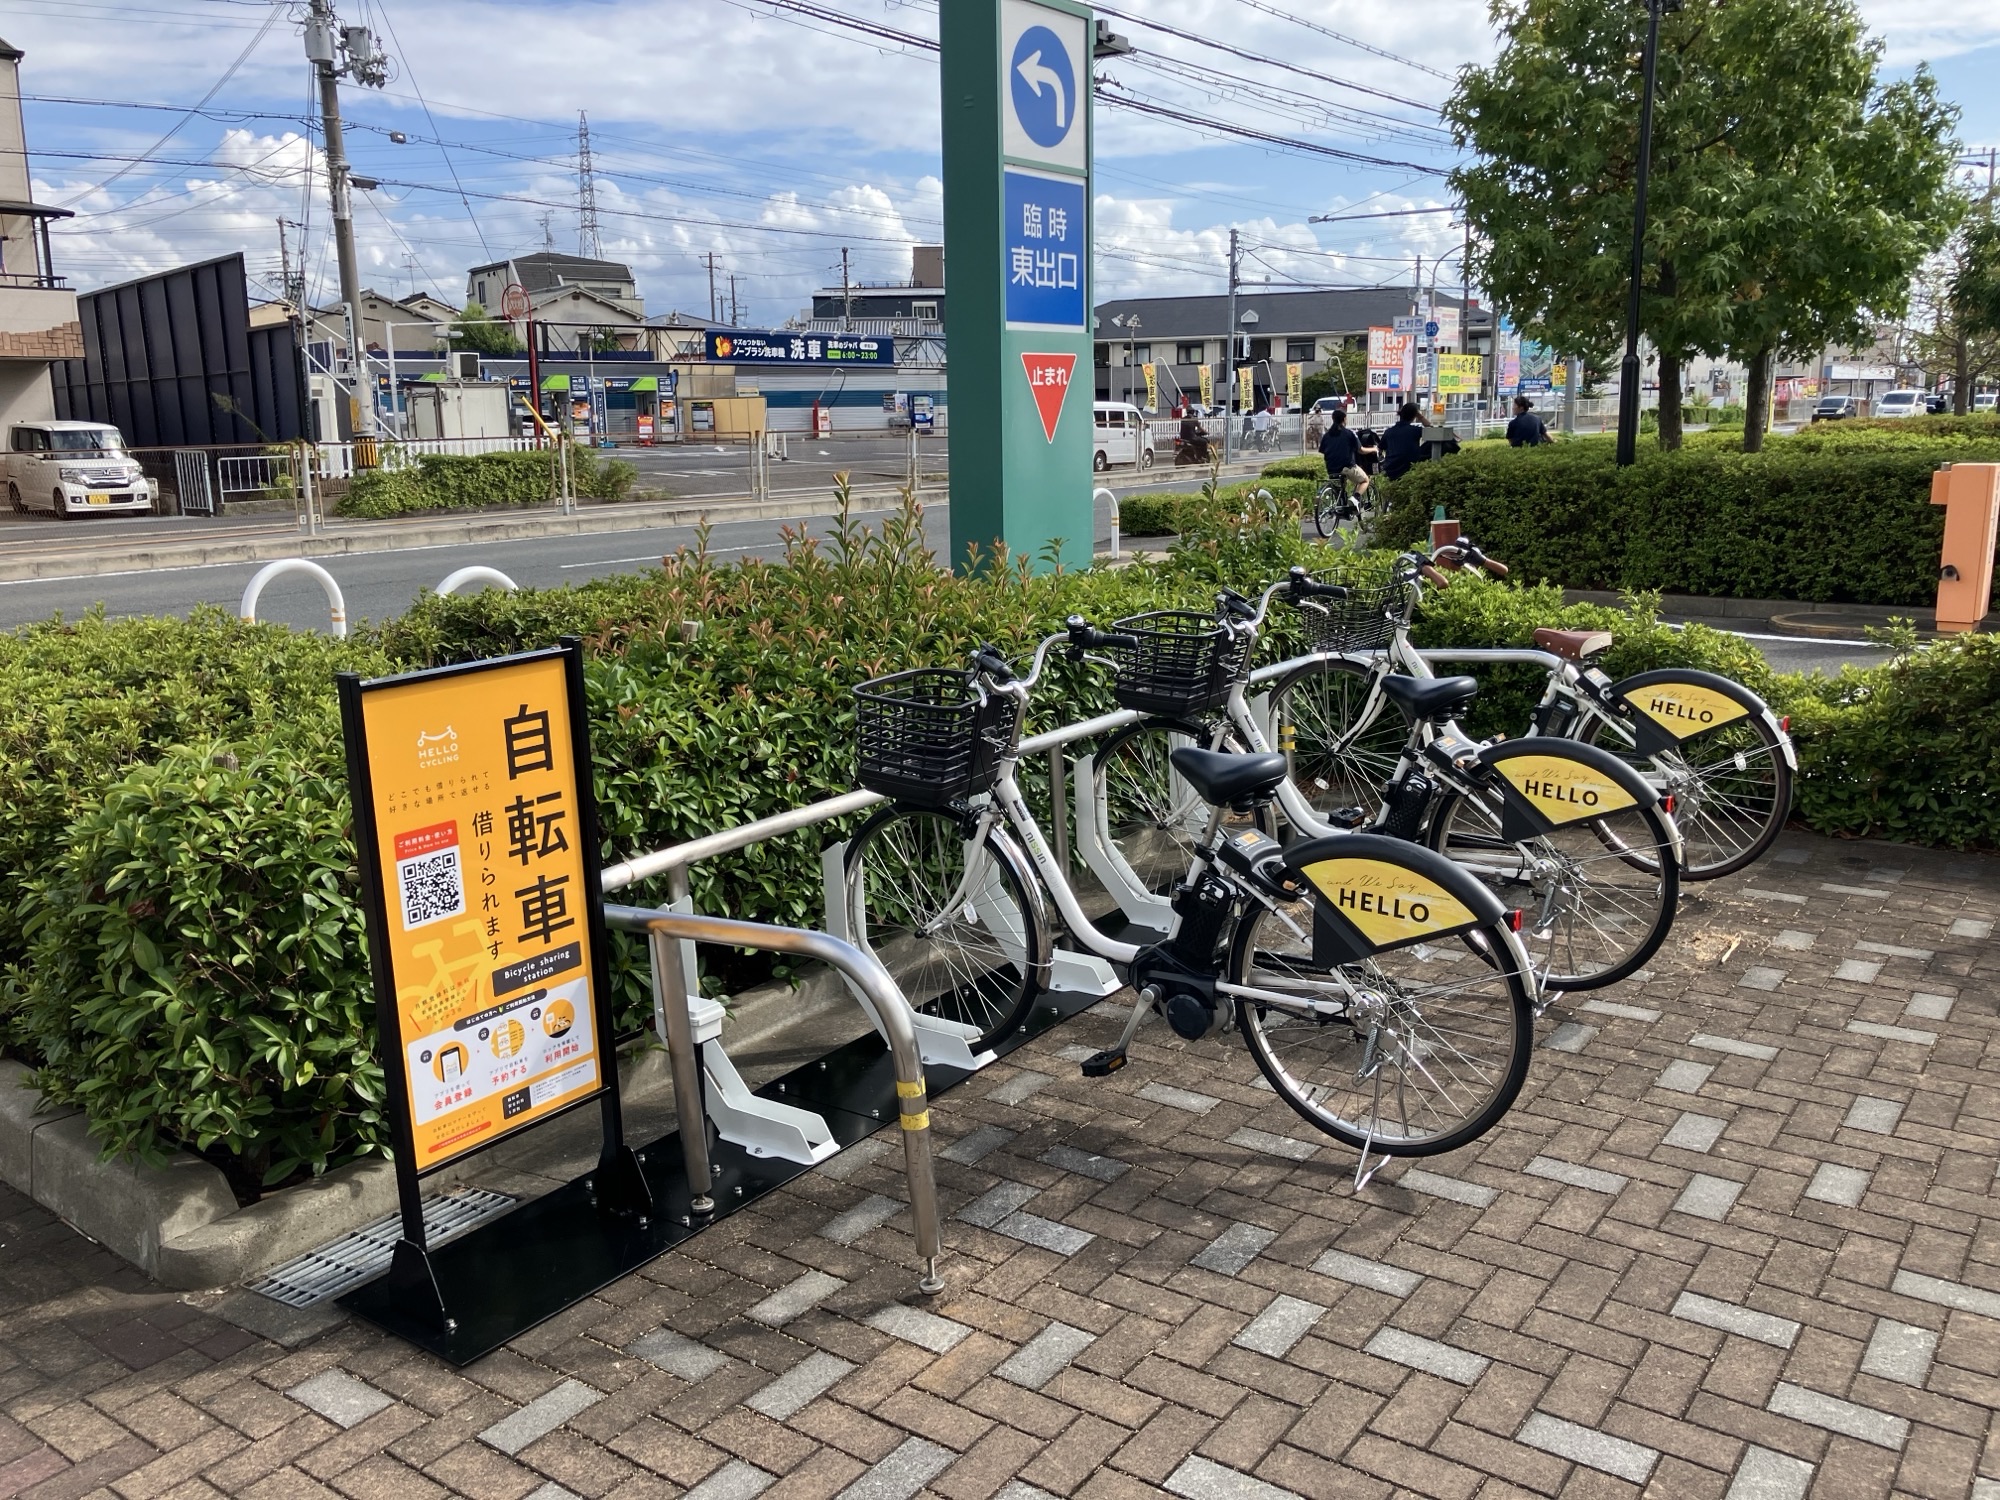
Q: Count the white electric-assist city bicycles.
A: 3